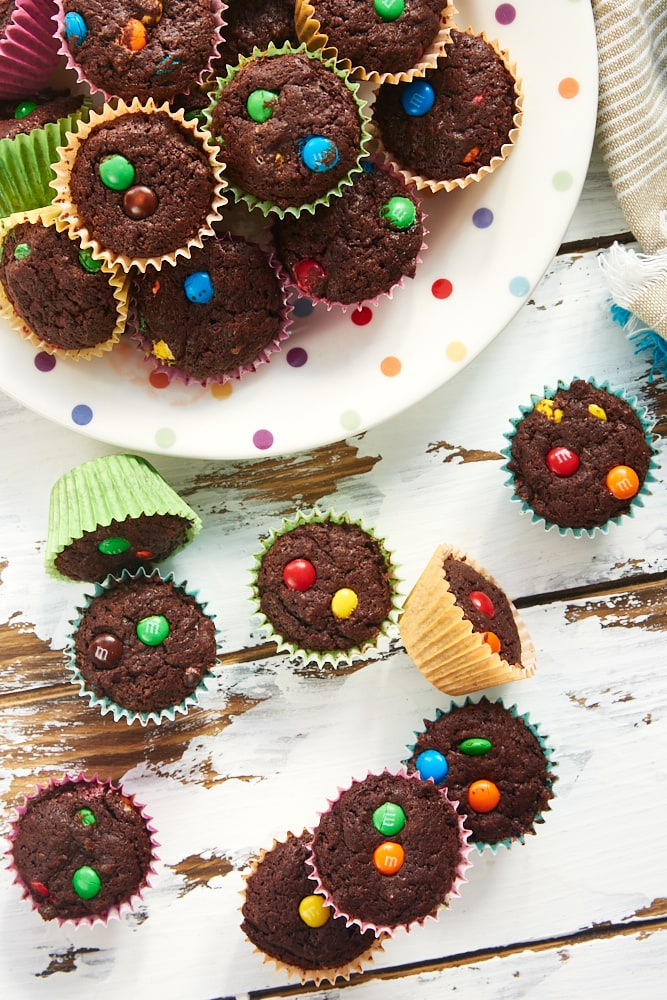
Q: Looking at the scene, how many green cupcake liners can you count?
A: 4